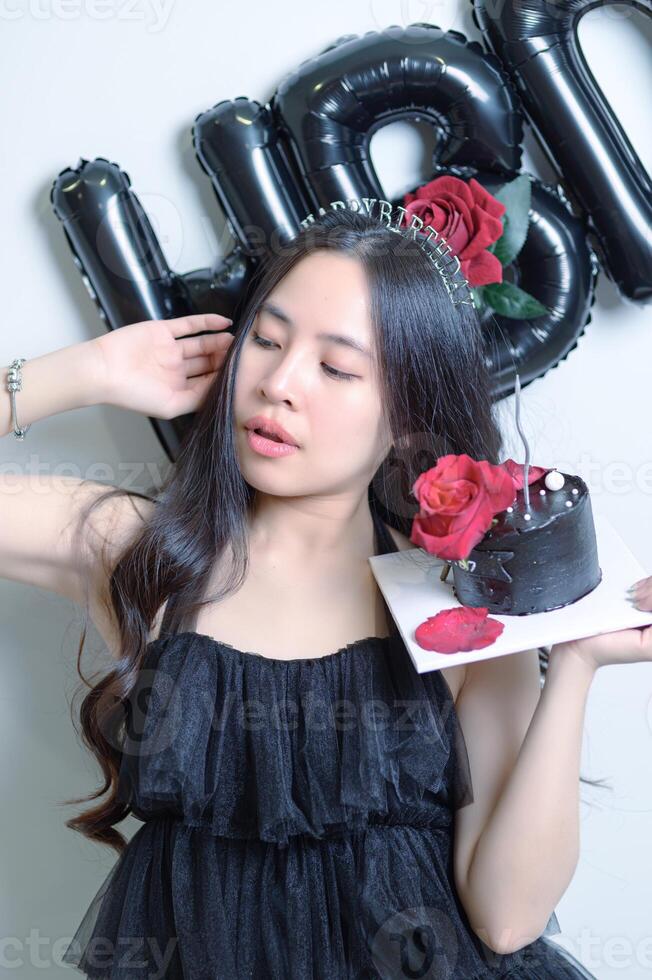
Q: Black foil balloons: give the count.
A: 3